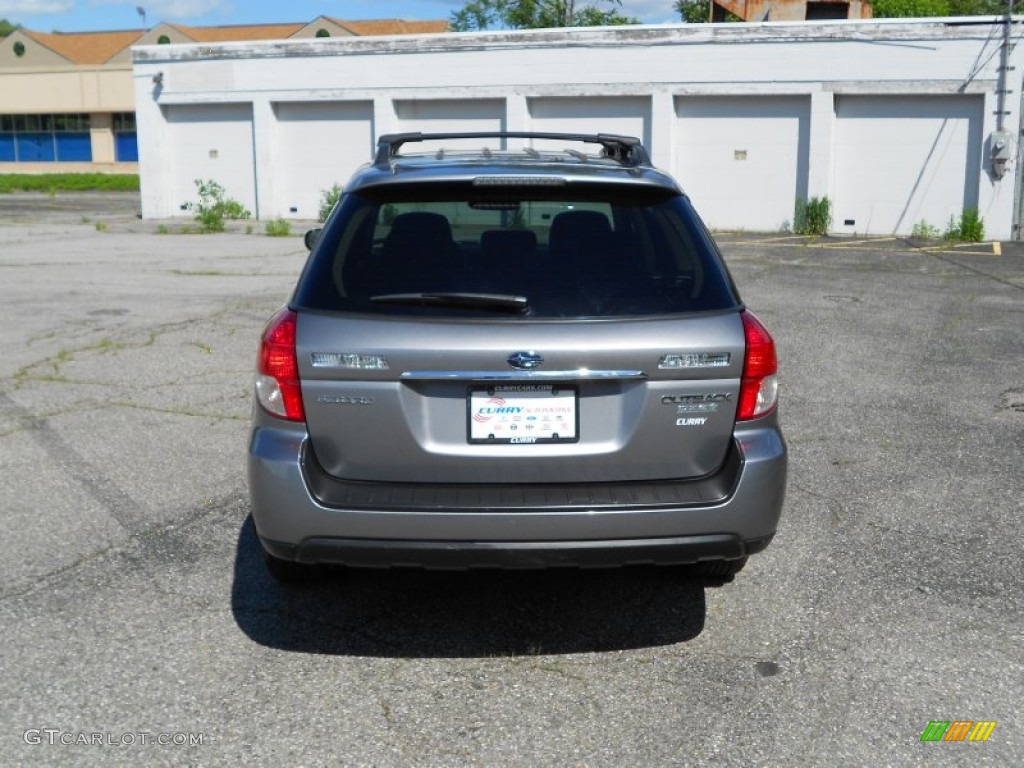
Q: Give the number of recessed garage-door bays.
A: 6